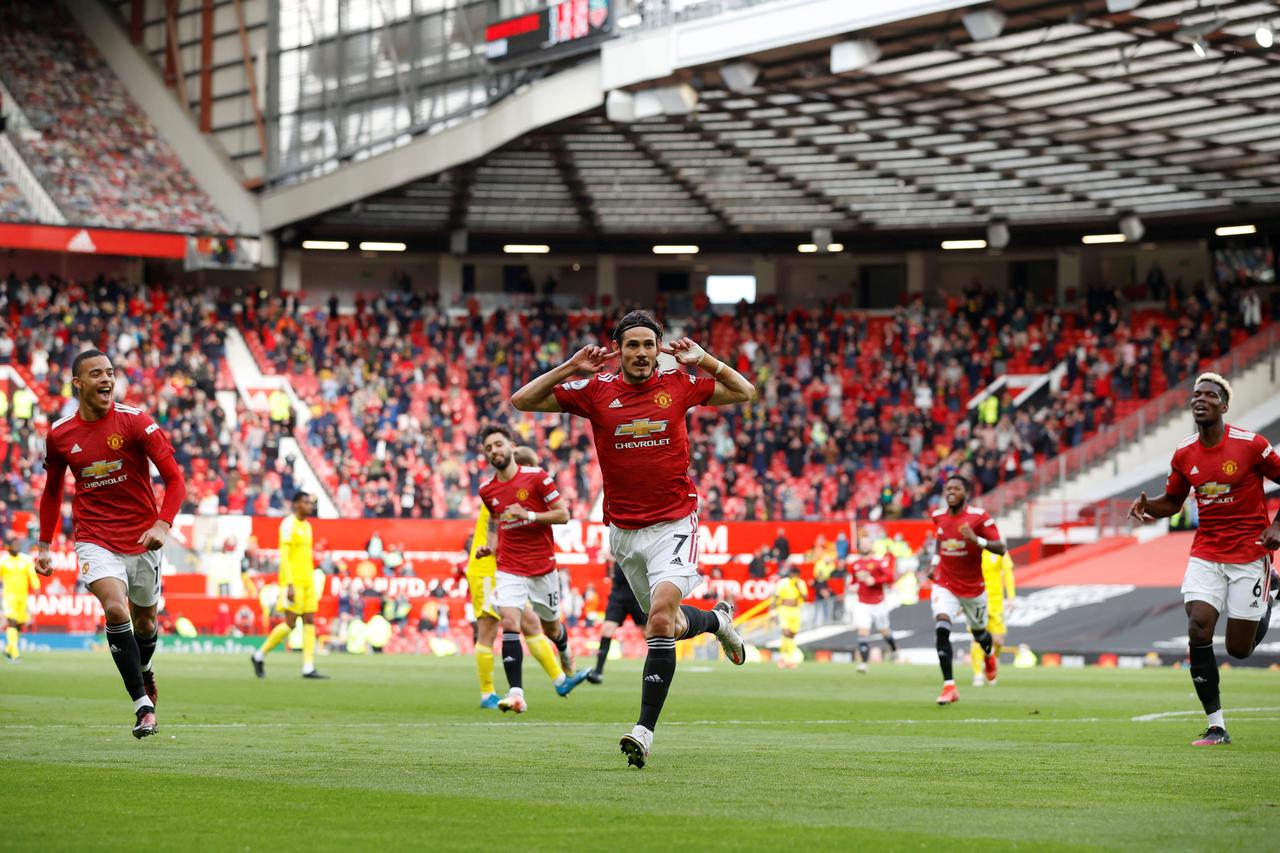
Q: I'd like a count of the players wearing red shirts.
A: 6